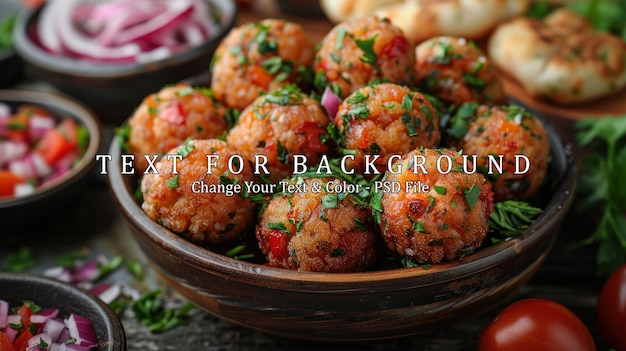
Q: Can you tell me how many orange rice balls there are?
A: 10